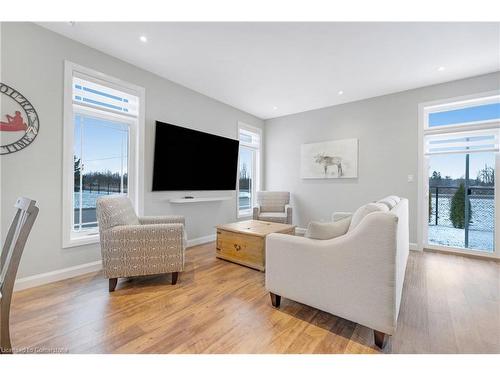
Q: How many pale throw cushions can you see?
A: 1